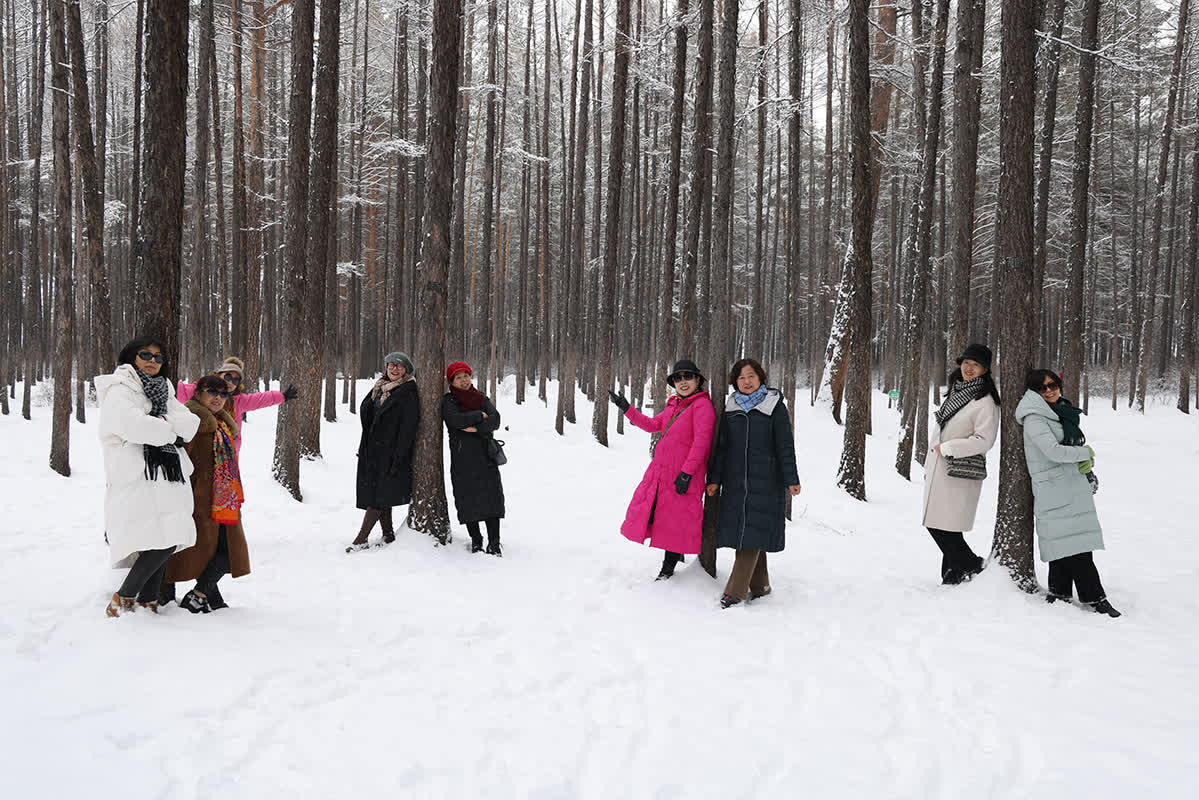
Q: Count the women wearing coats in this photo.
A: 9